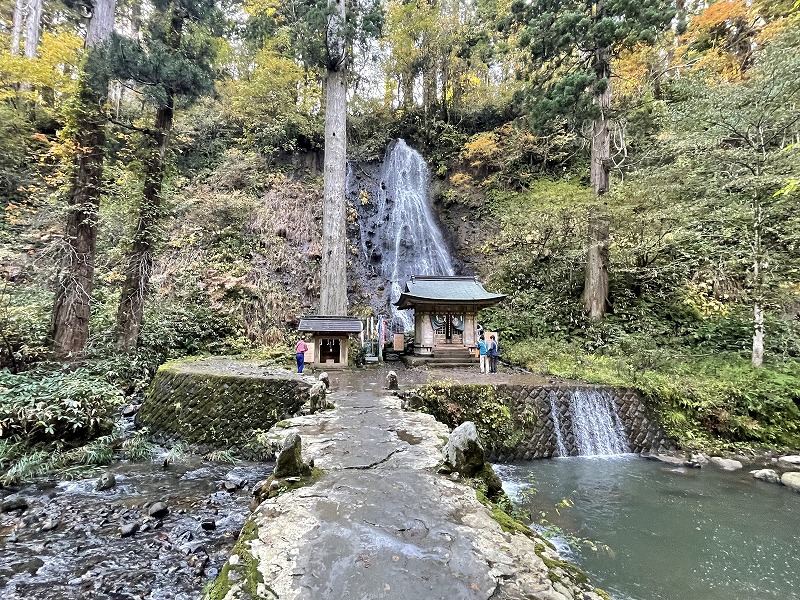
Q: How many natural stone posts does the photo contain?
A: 5